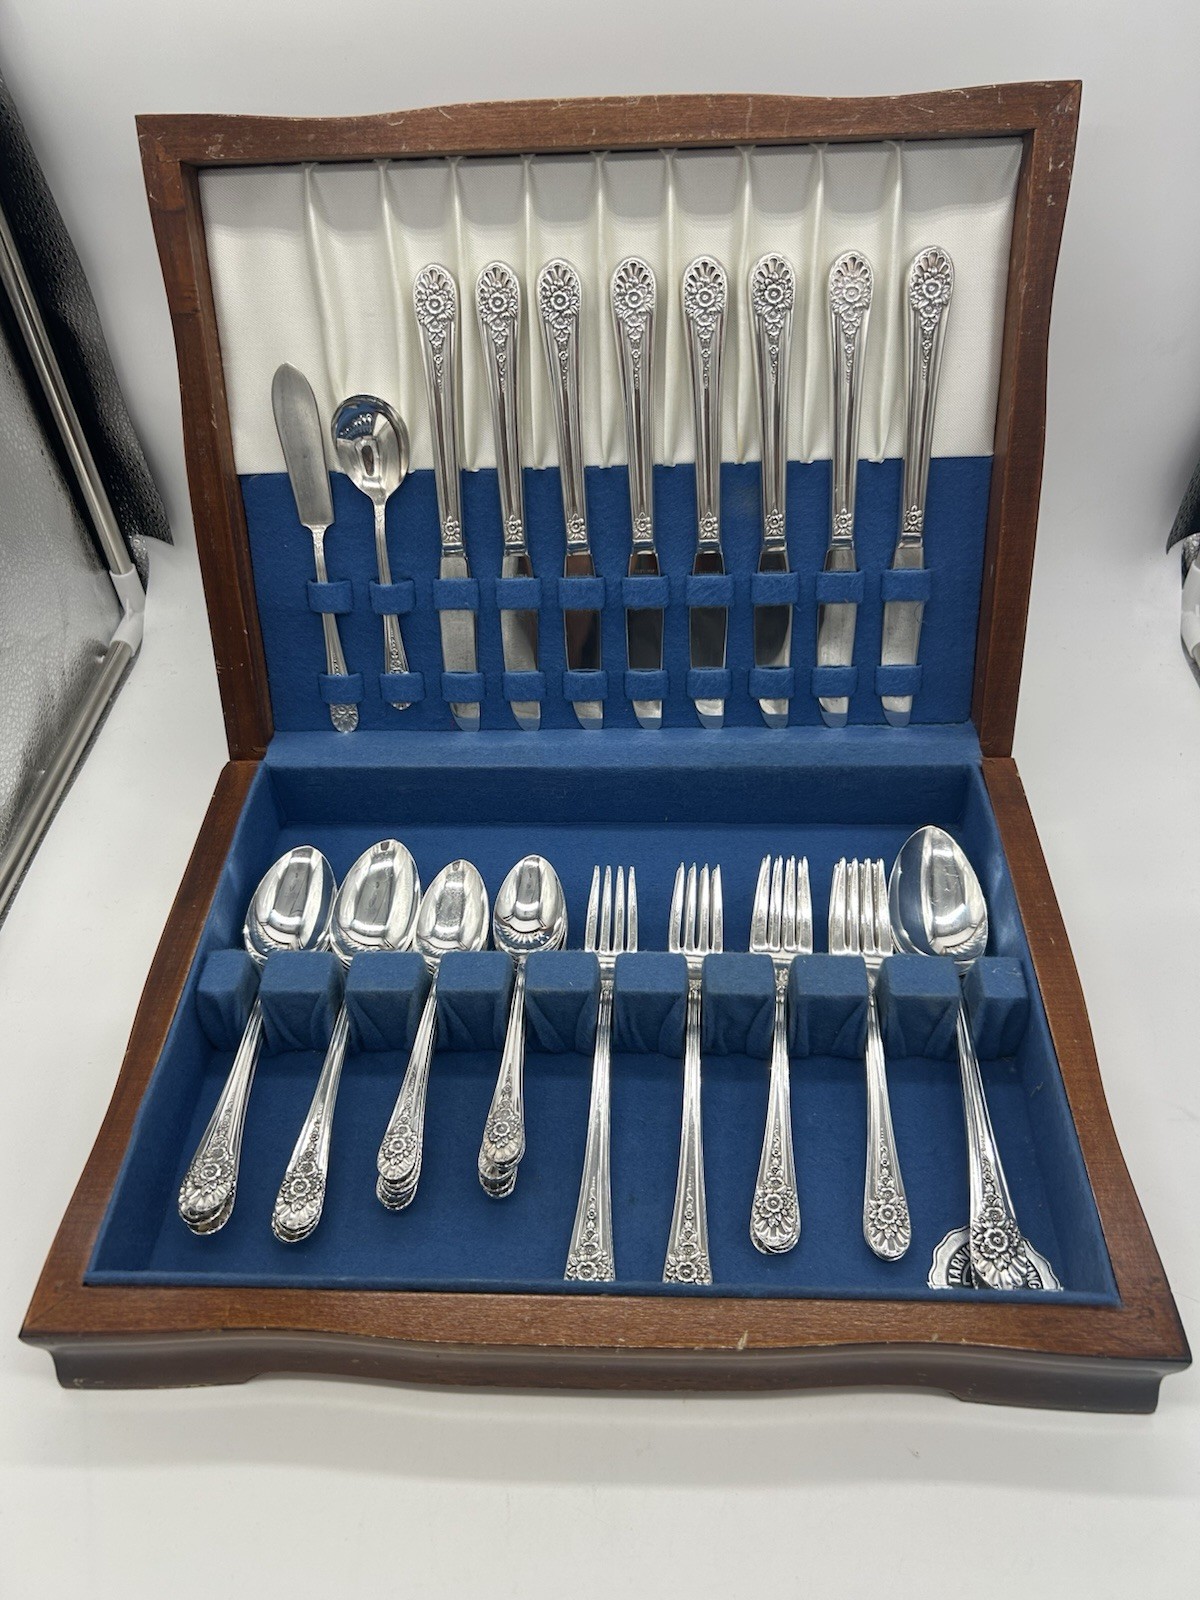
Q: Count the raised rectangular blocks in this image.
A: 10